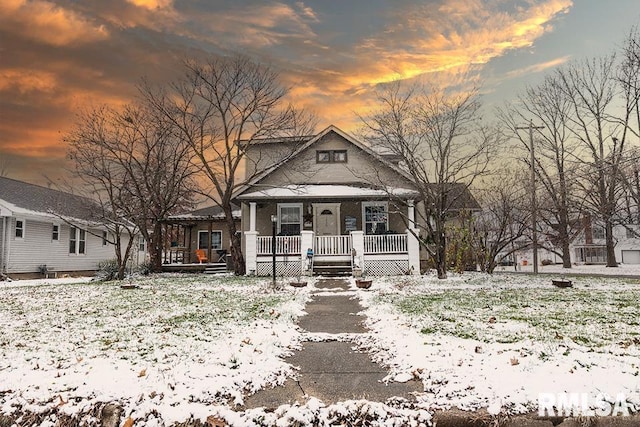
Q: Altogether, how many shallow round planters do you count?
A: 4